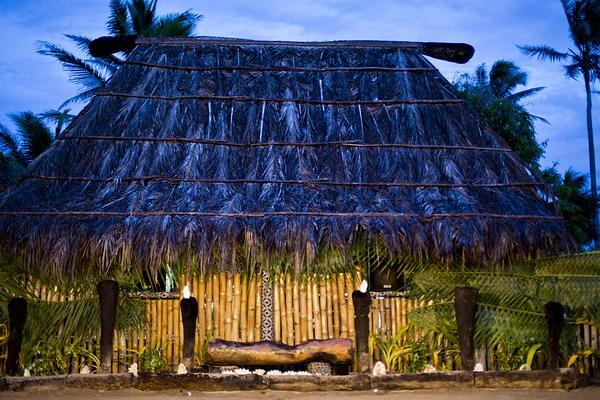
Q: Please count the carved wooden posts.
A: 6